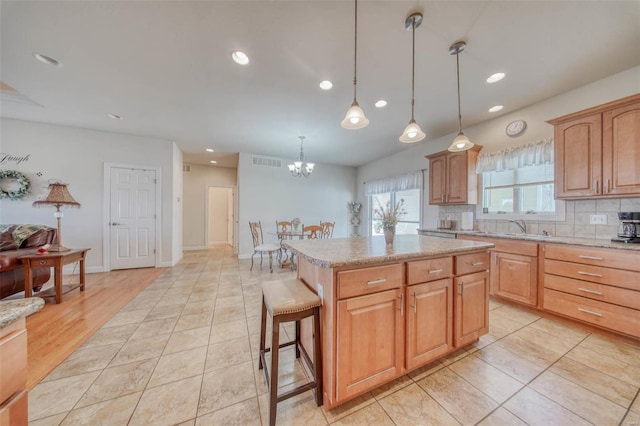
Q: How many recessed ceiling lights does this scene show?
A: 9